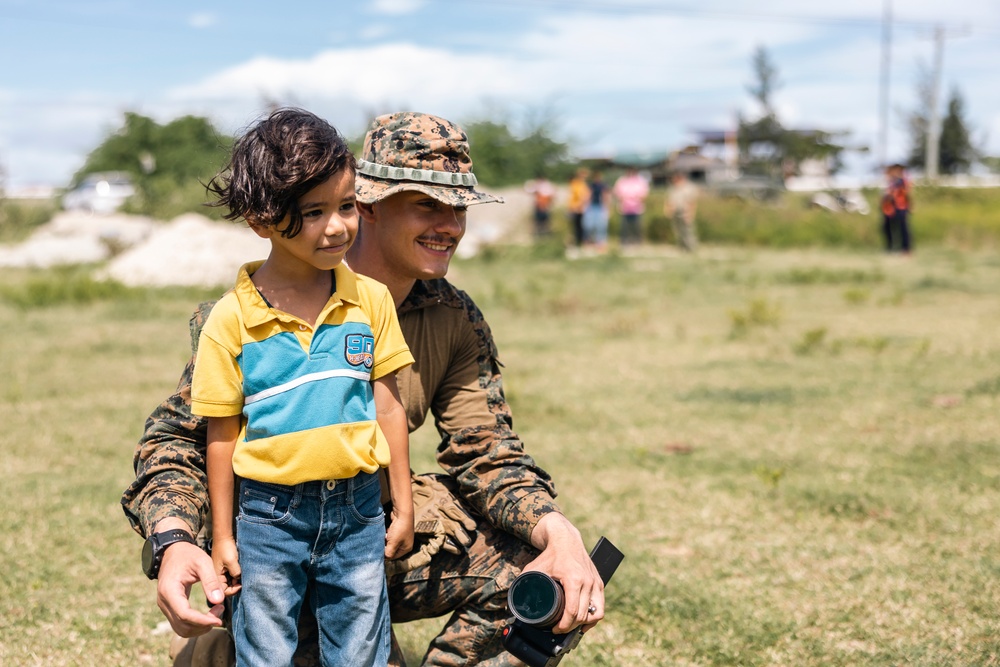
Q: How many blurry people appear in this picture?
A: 7